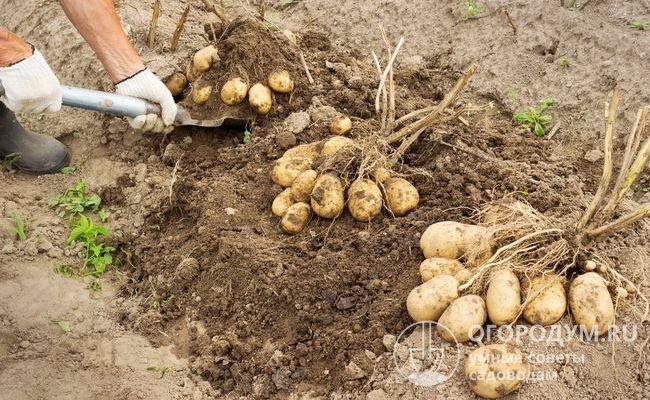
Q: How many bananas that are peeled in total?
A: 0